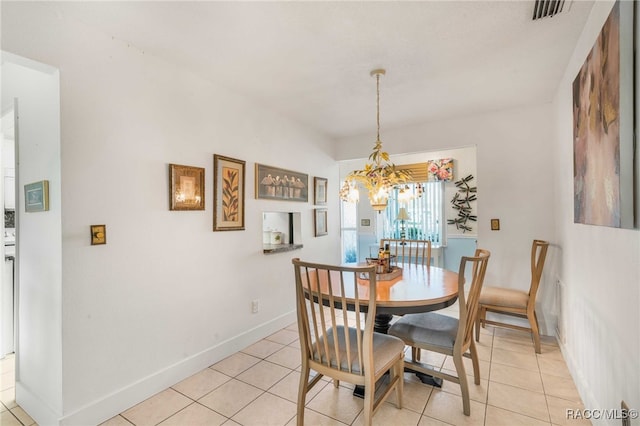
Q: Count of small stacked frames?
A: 2